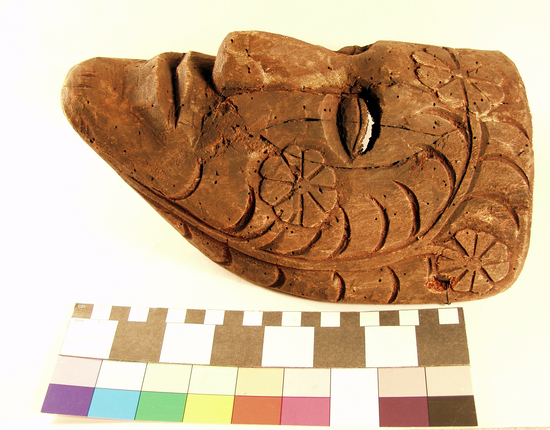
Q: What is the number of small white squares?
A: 10